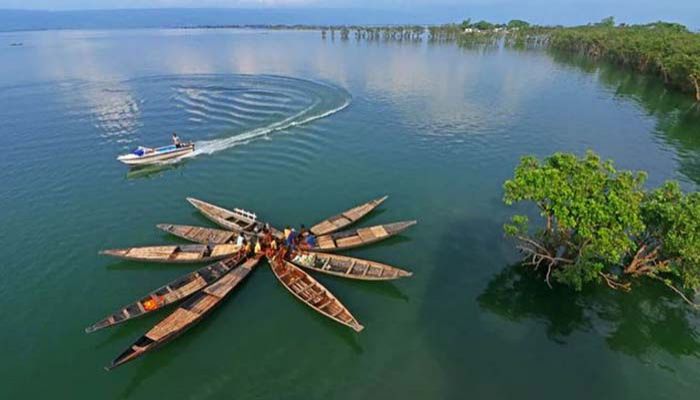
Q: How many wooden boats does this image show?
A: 9